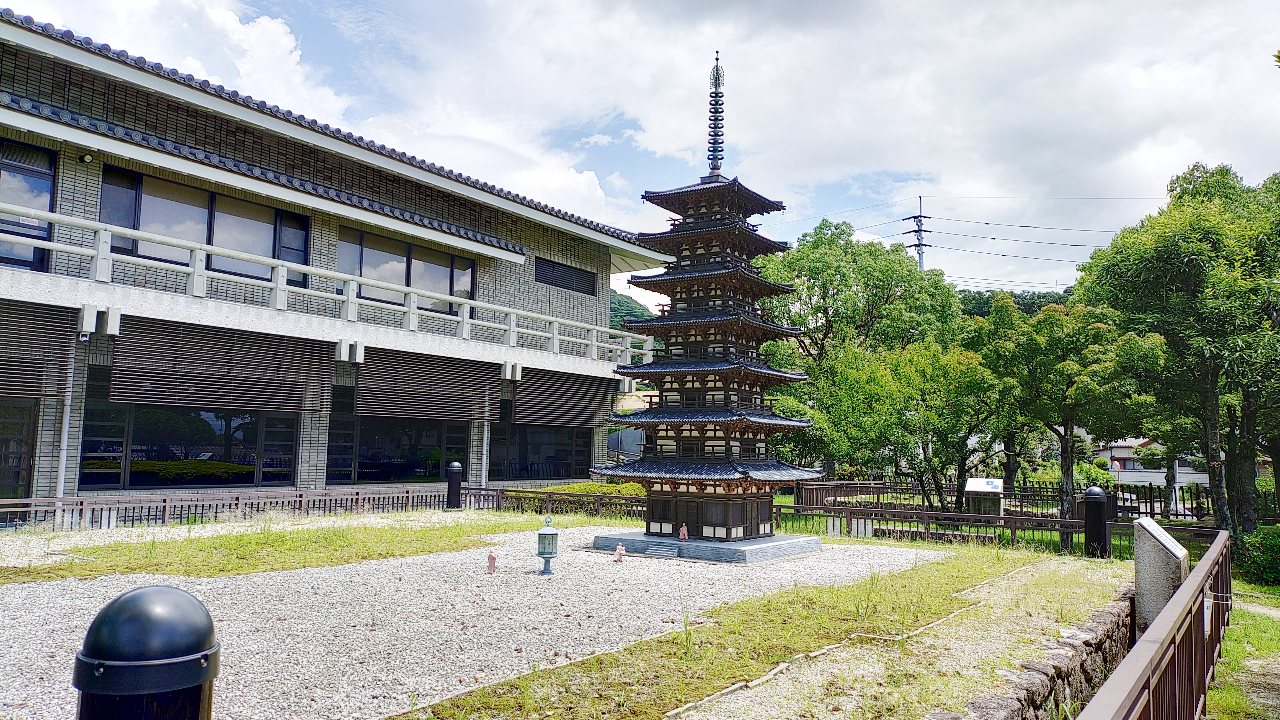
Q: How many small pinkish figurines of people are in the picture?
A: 3